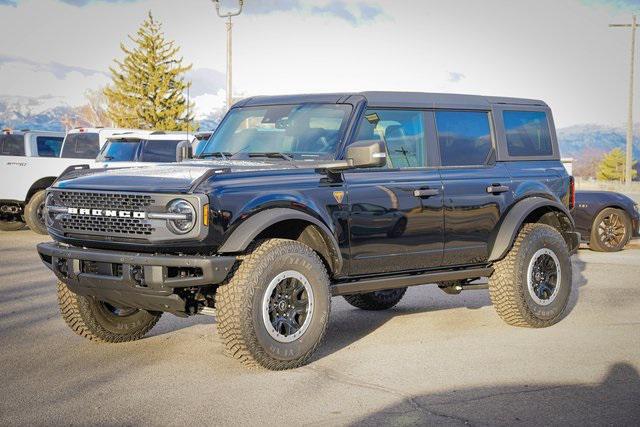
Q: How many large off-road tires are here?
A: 4